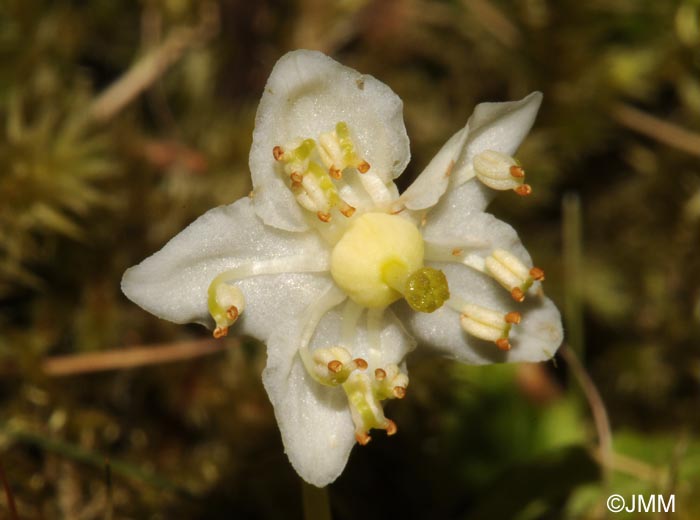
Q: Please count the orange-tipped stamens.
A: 10